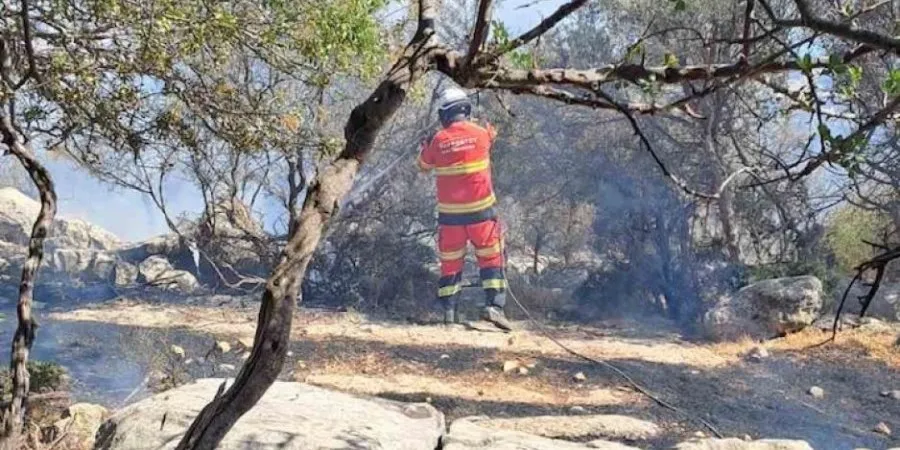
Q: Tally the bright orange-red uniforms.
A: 1